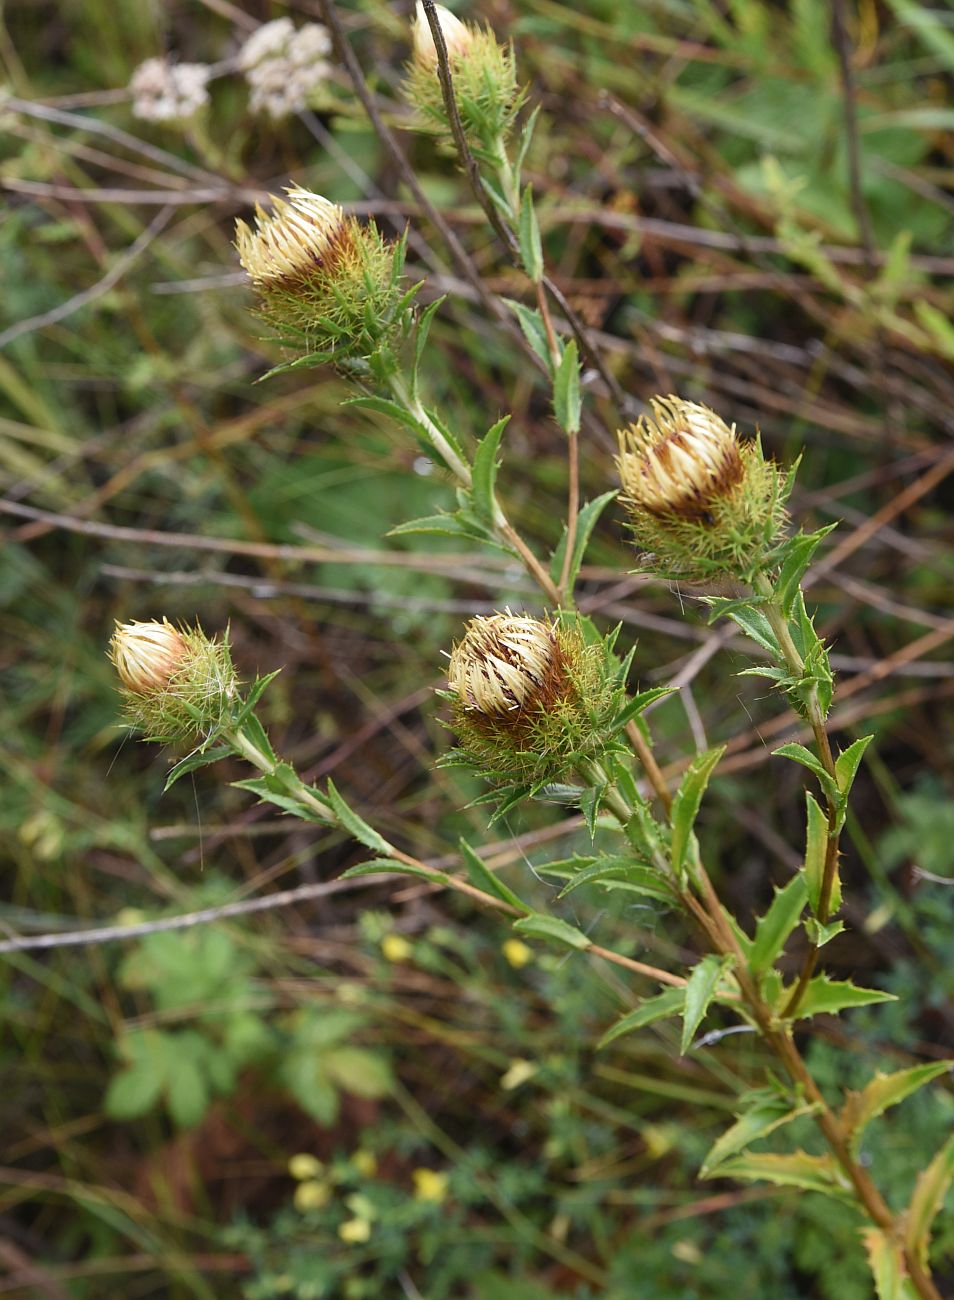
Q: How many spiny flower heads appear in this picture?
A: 5